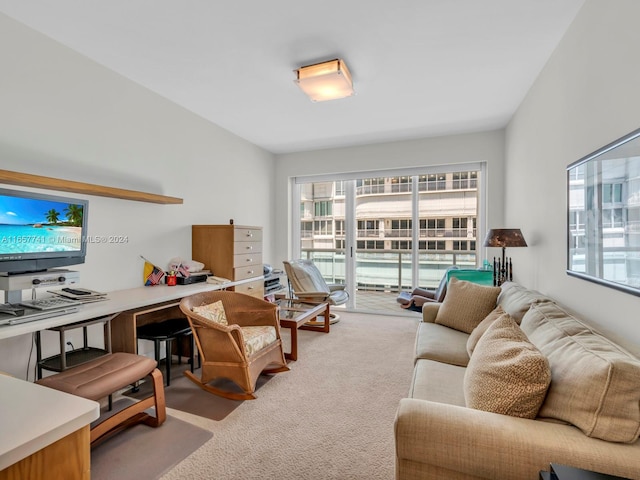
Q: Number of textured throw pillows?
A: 3